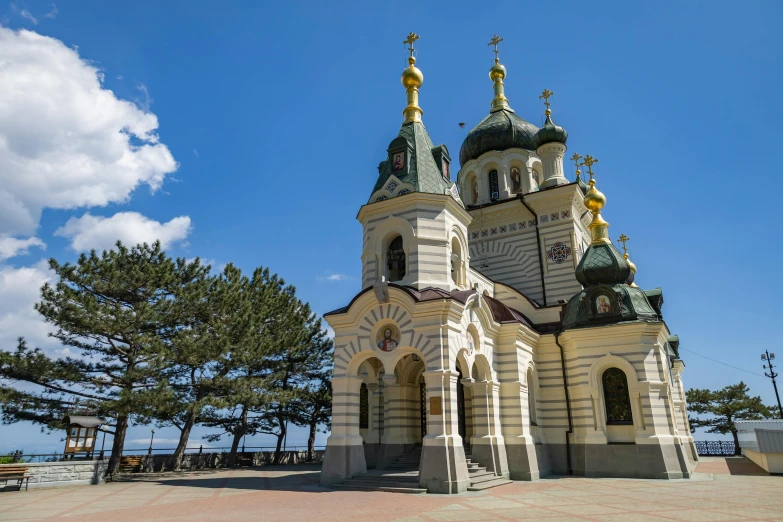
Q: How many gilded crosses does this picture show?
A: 6